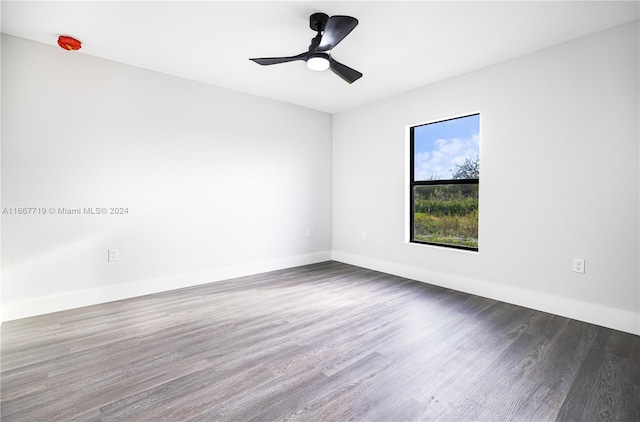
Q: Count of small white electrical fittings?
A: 4